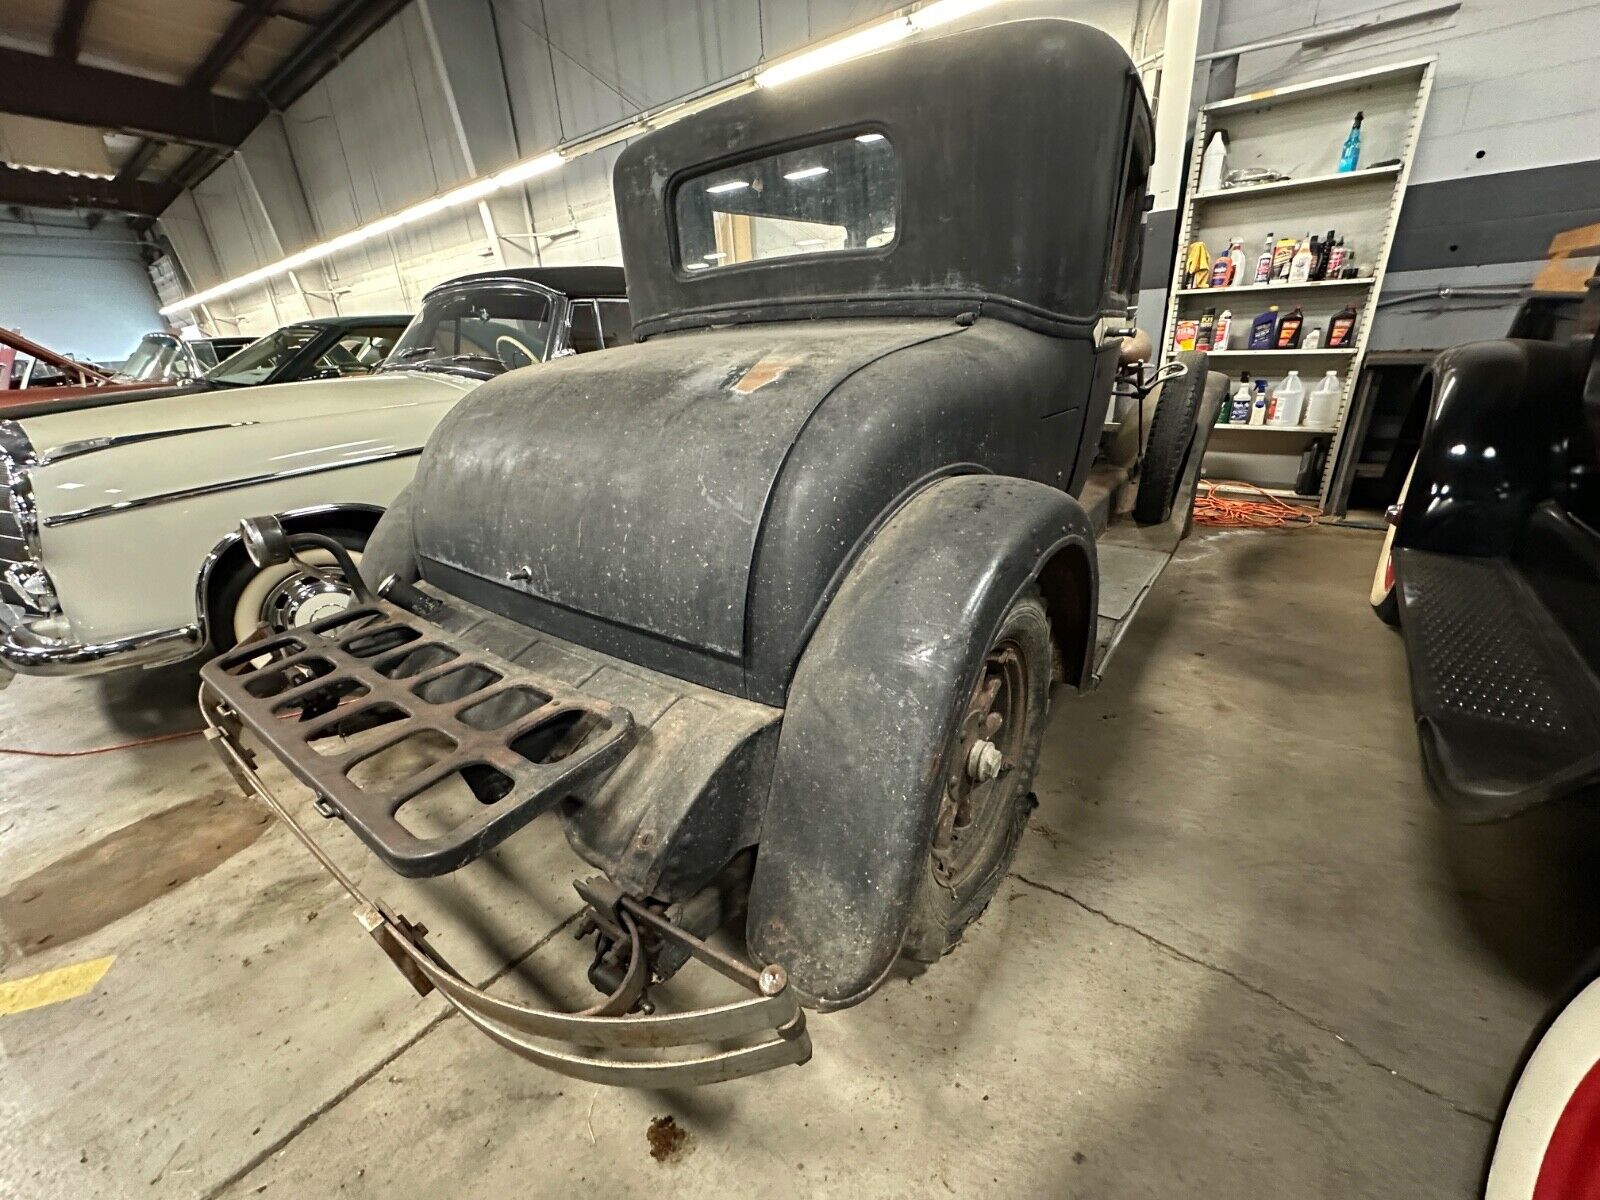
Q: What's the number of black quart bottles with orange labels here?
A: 2